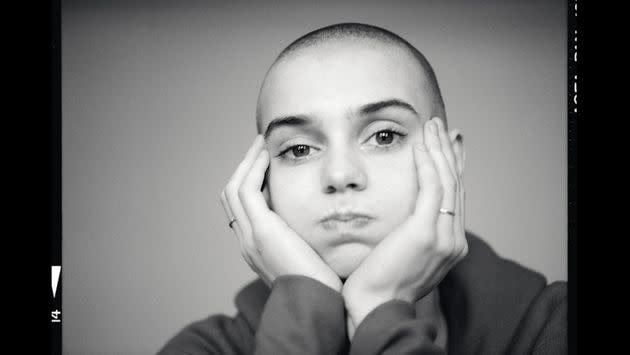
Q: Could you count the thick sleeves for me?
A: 2